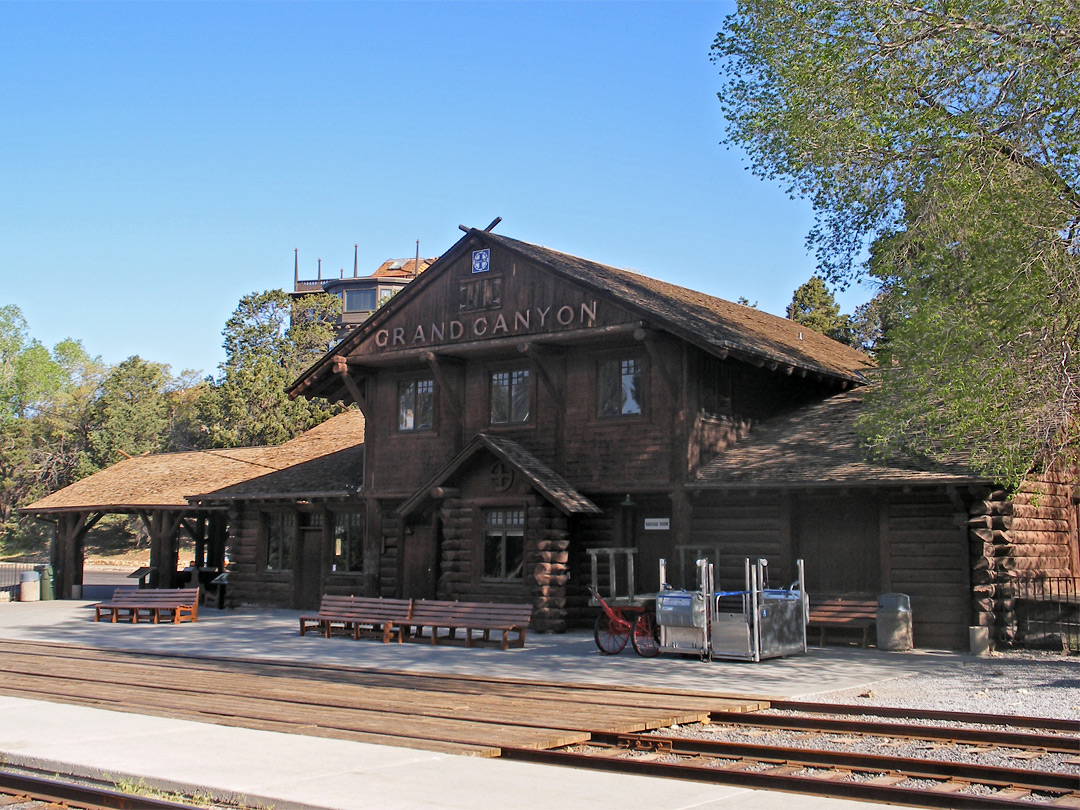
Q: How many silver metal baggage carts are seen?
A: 2